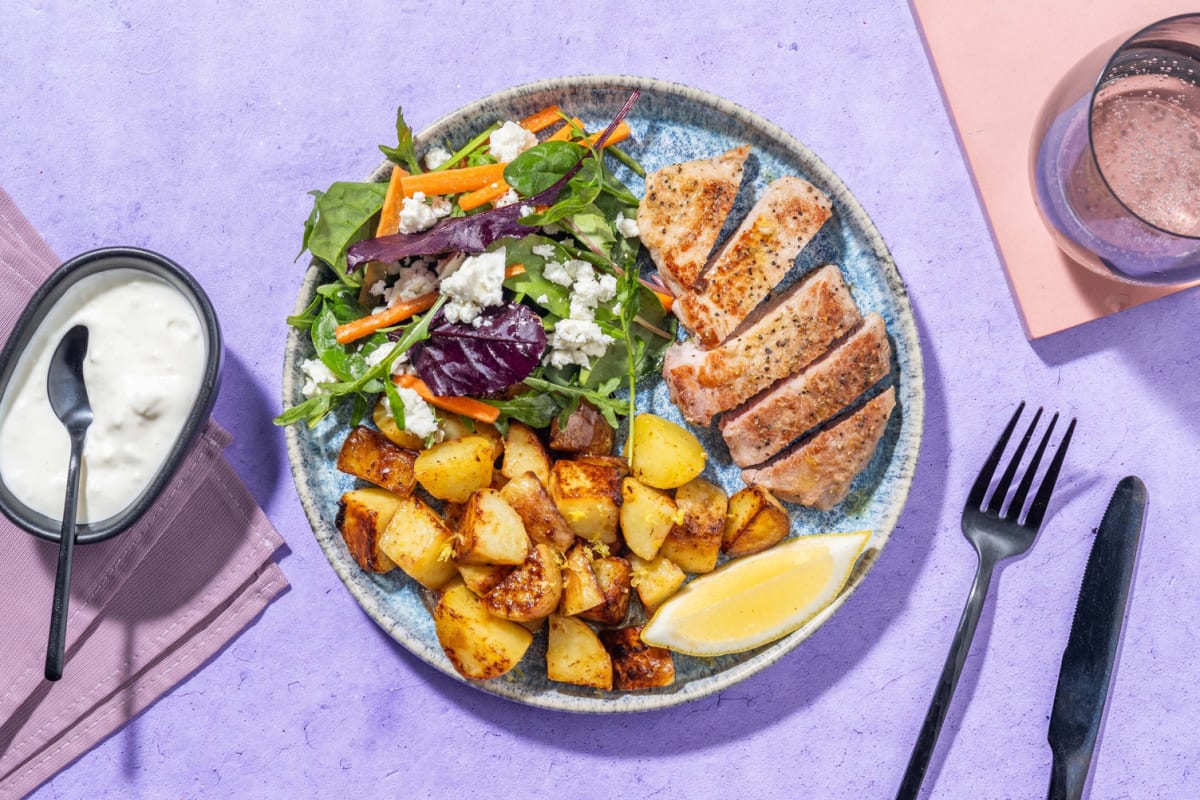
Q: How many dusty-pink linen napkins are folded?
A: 1